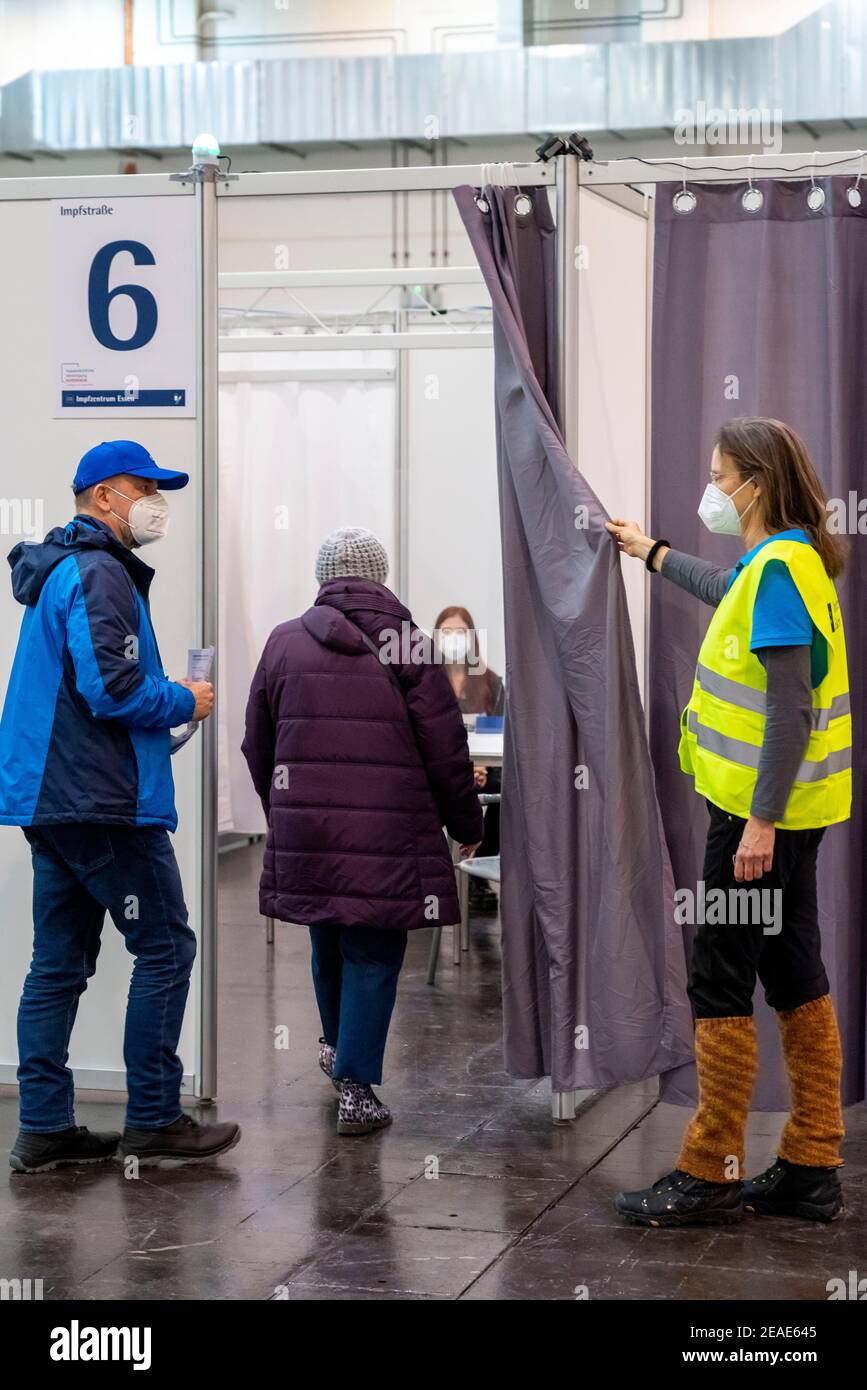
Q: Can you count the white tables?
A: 1